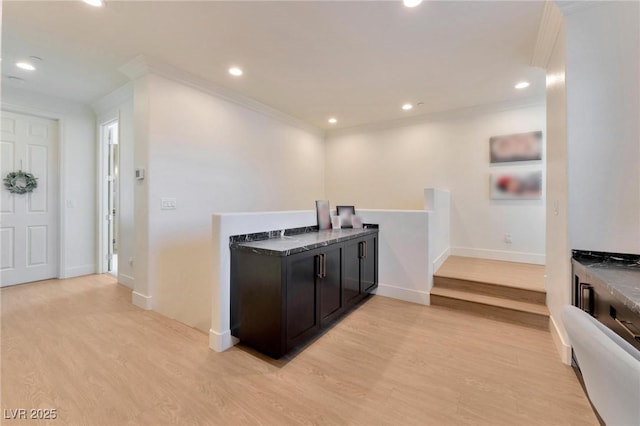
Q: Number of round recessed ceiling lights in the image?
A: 7